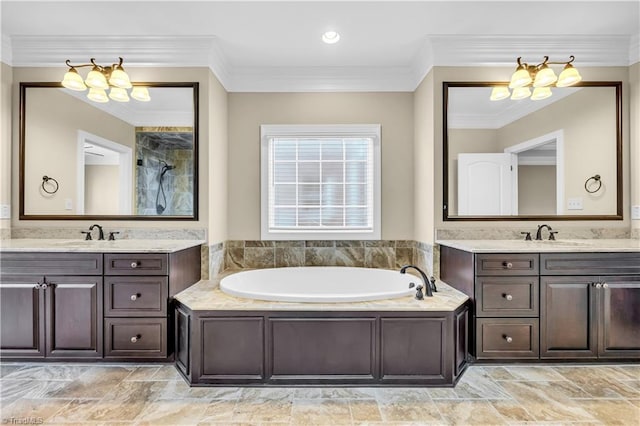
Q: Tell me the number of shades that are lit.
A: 6